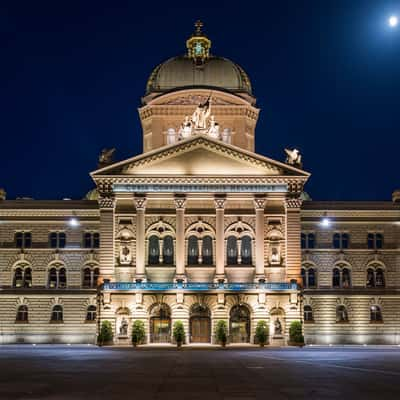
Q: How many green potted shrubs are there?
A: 6